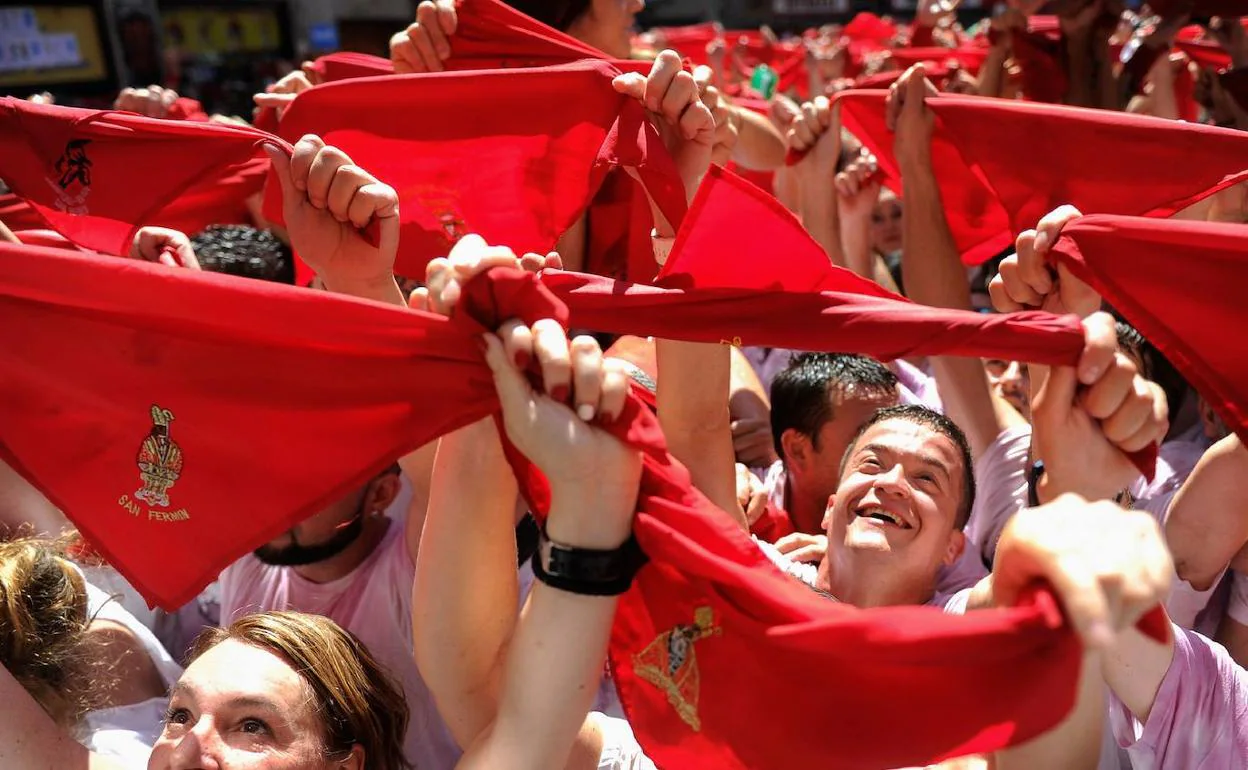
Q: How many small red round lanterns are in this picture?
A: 0